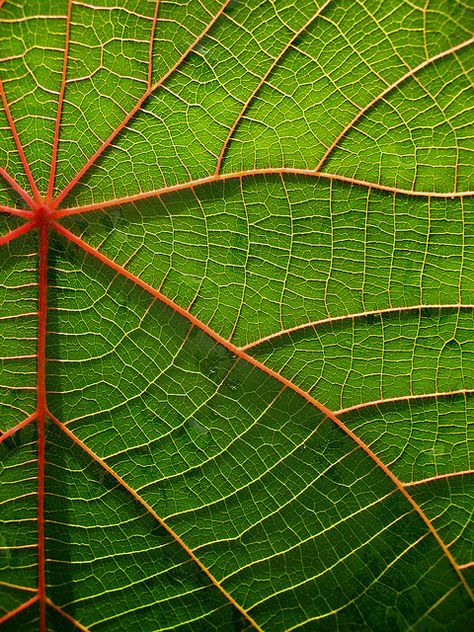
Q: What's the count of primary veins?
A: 9